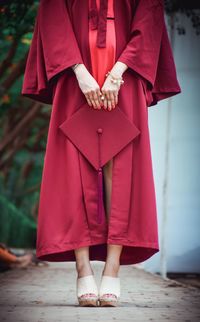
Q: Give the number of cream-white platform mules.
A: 2